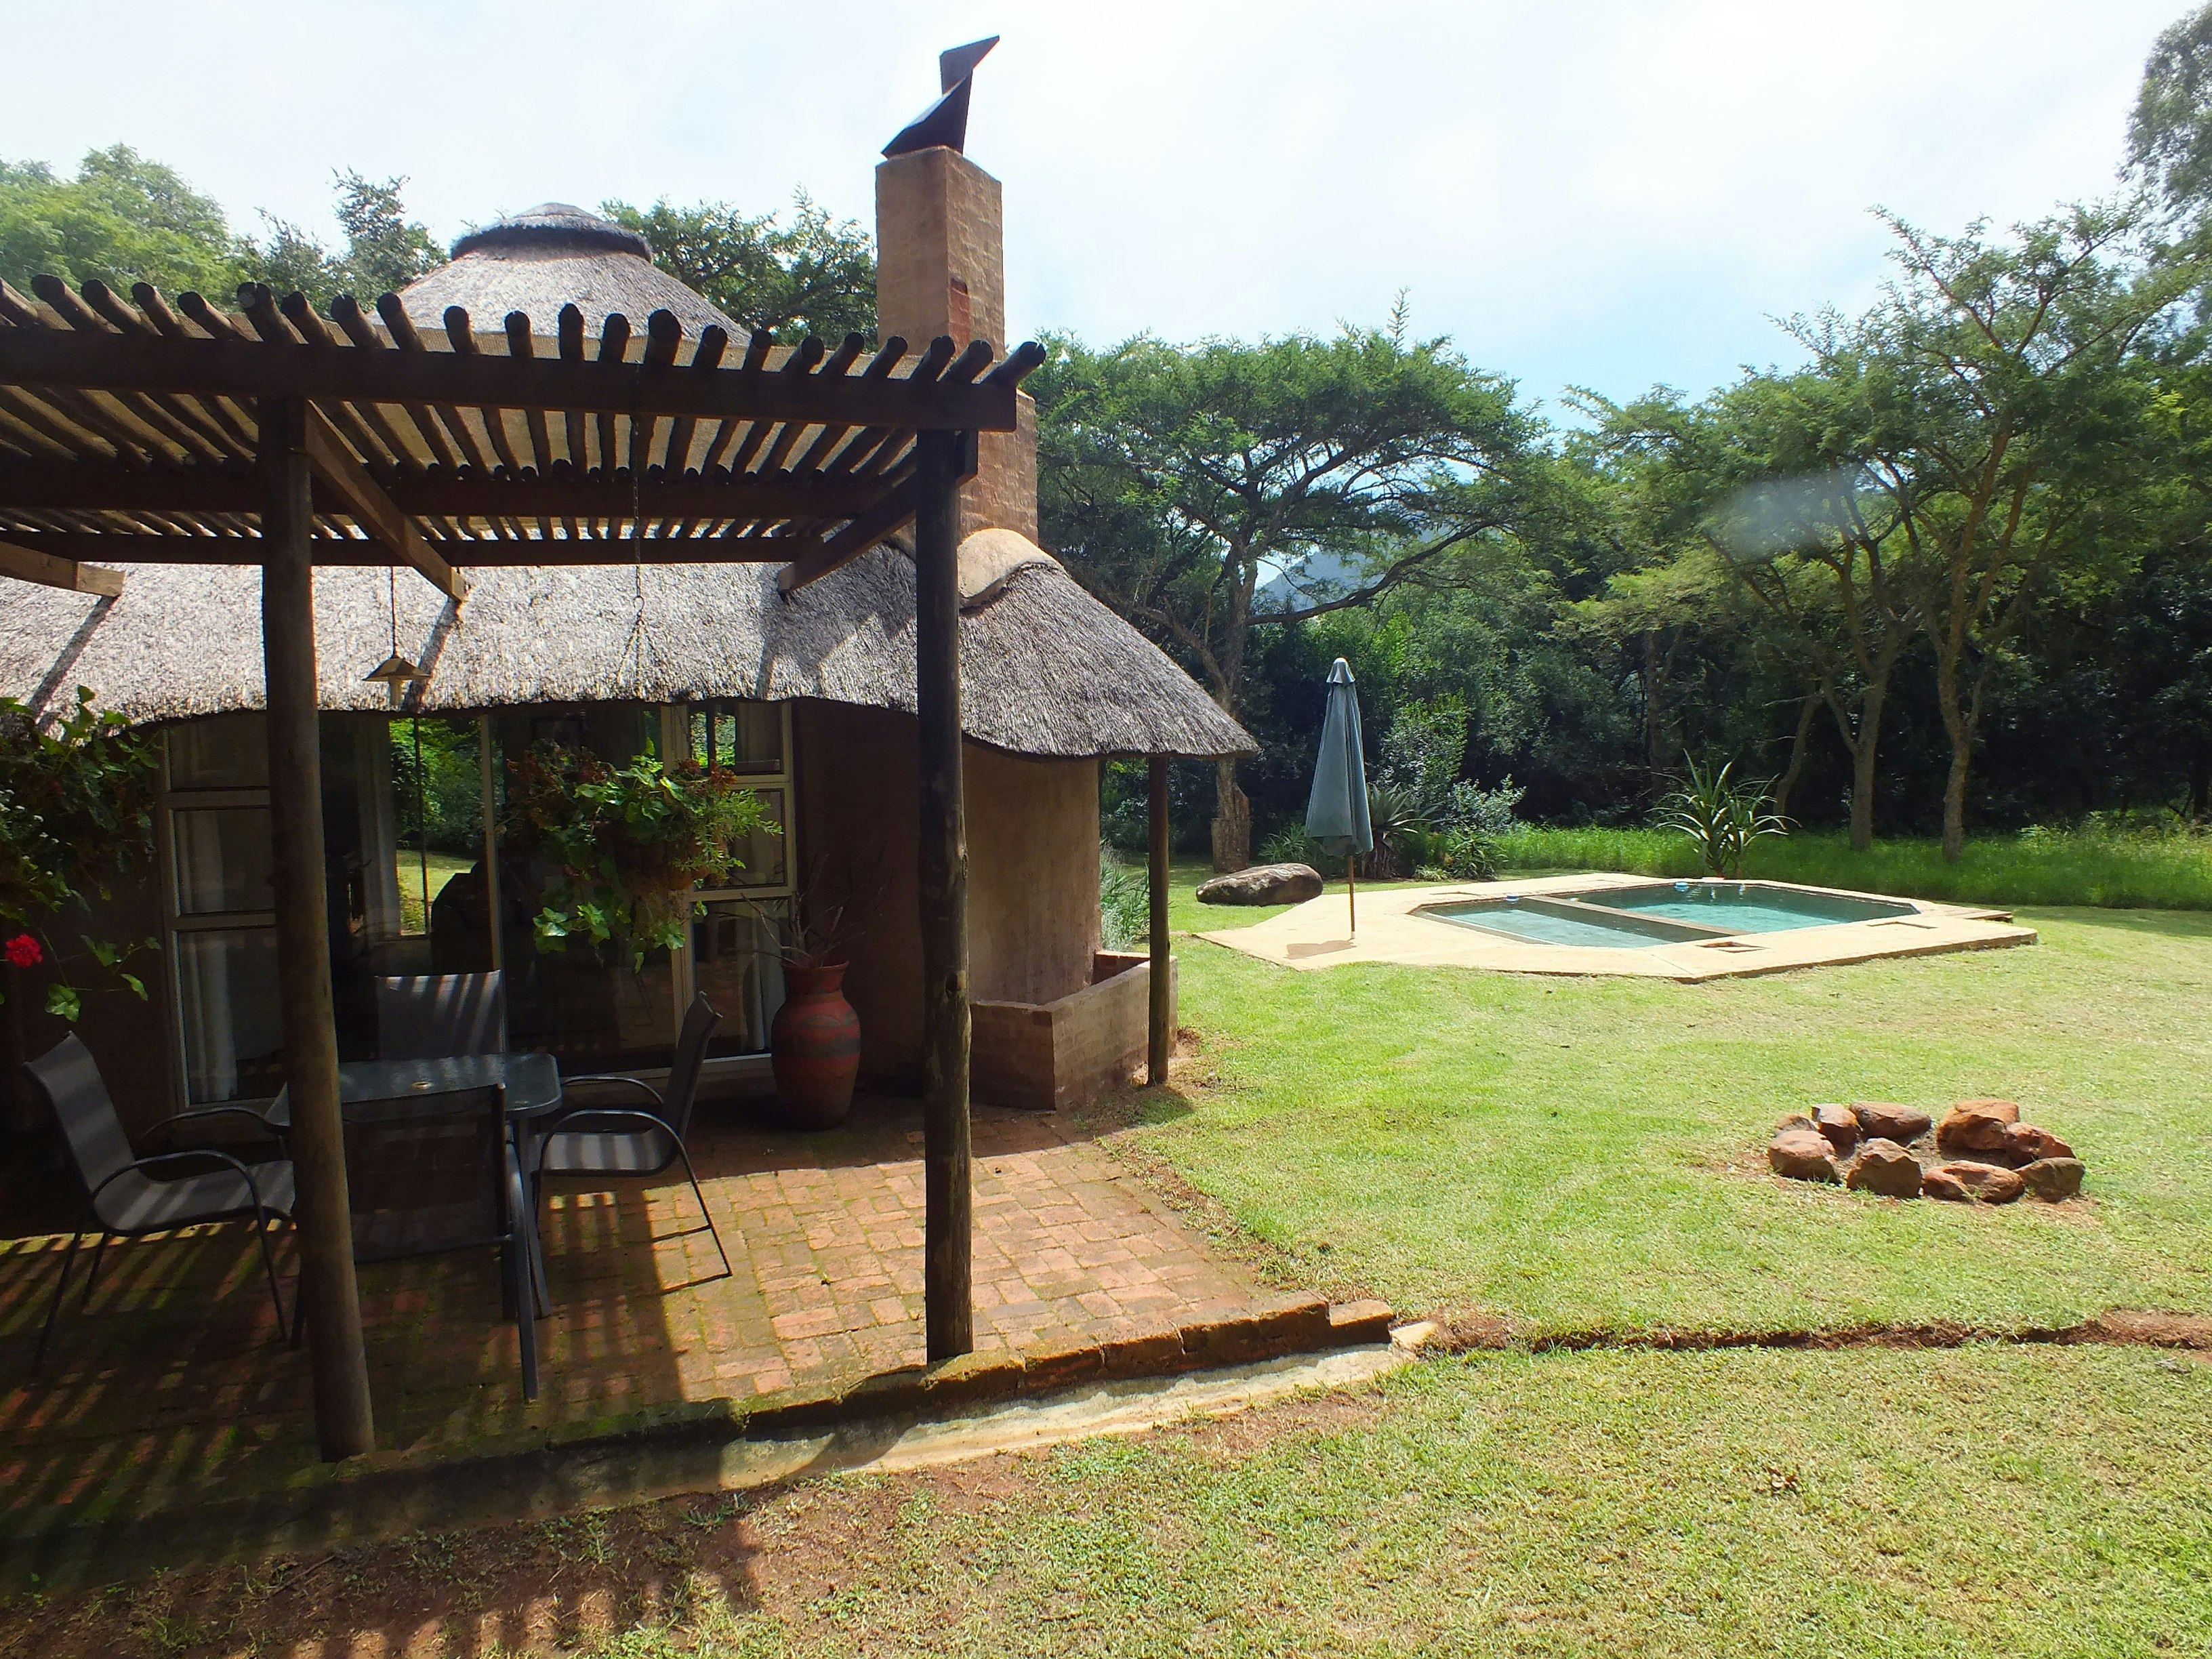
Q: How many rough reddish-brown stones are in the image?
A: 9